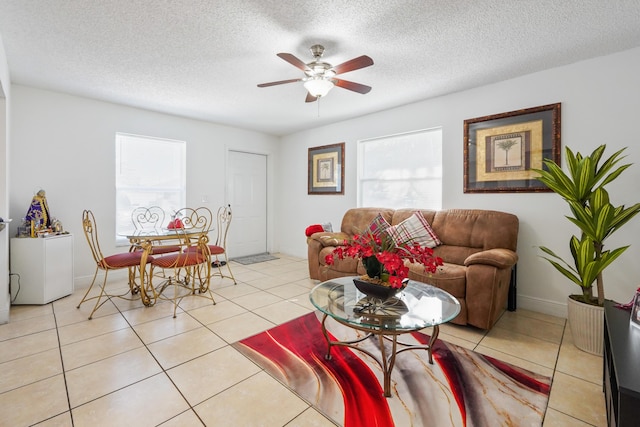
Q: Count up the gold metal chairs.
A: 4